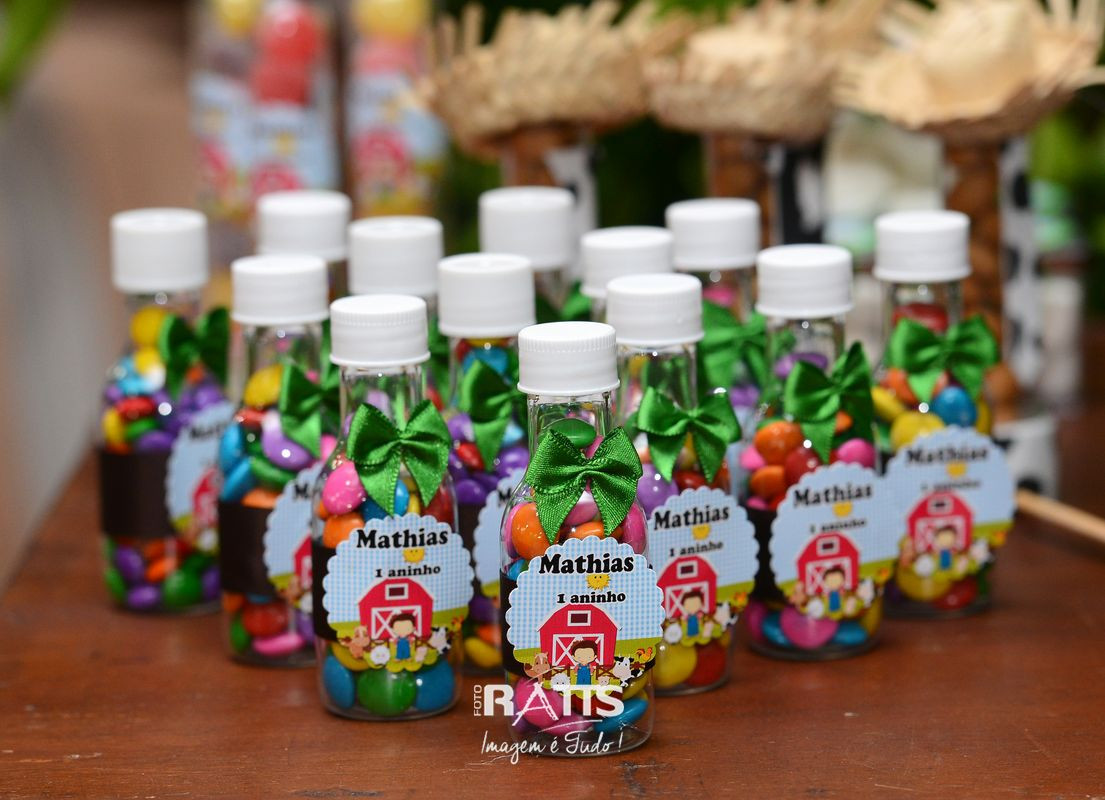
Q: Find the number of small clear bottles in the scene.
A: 13